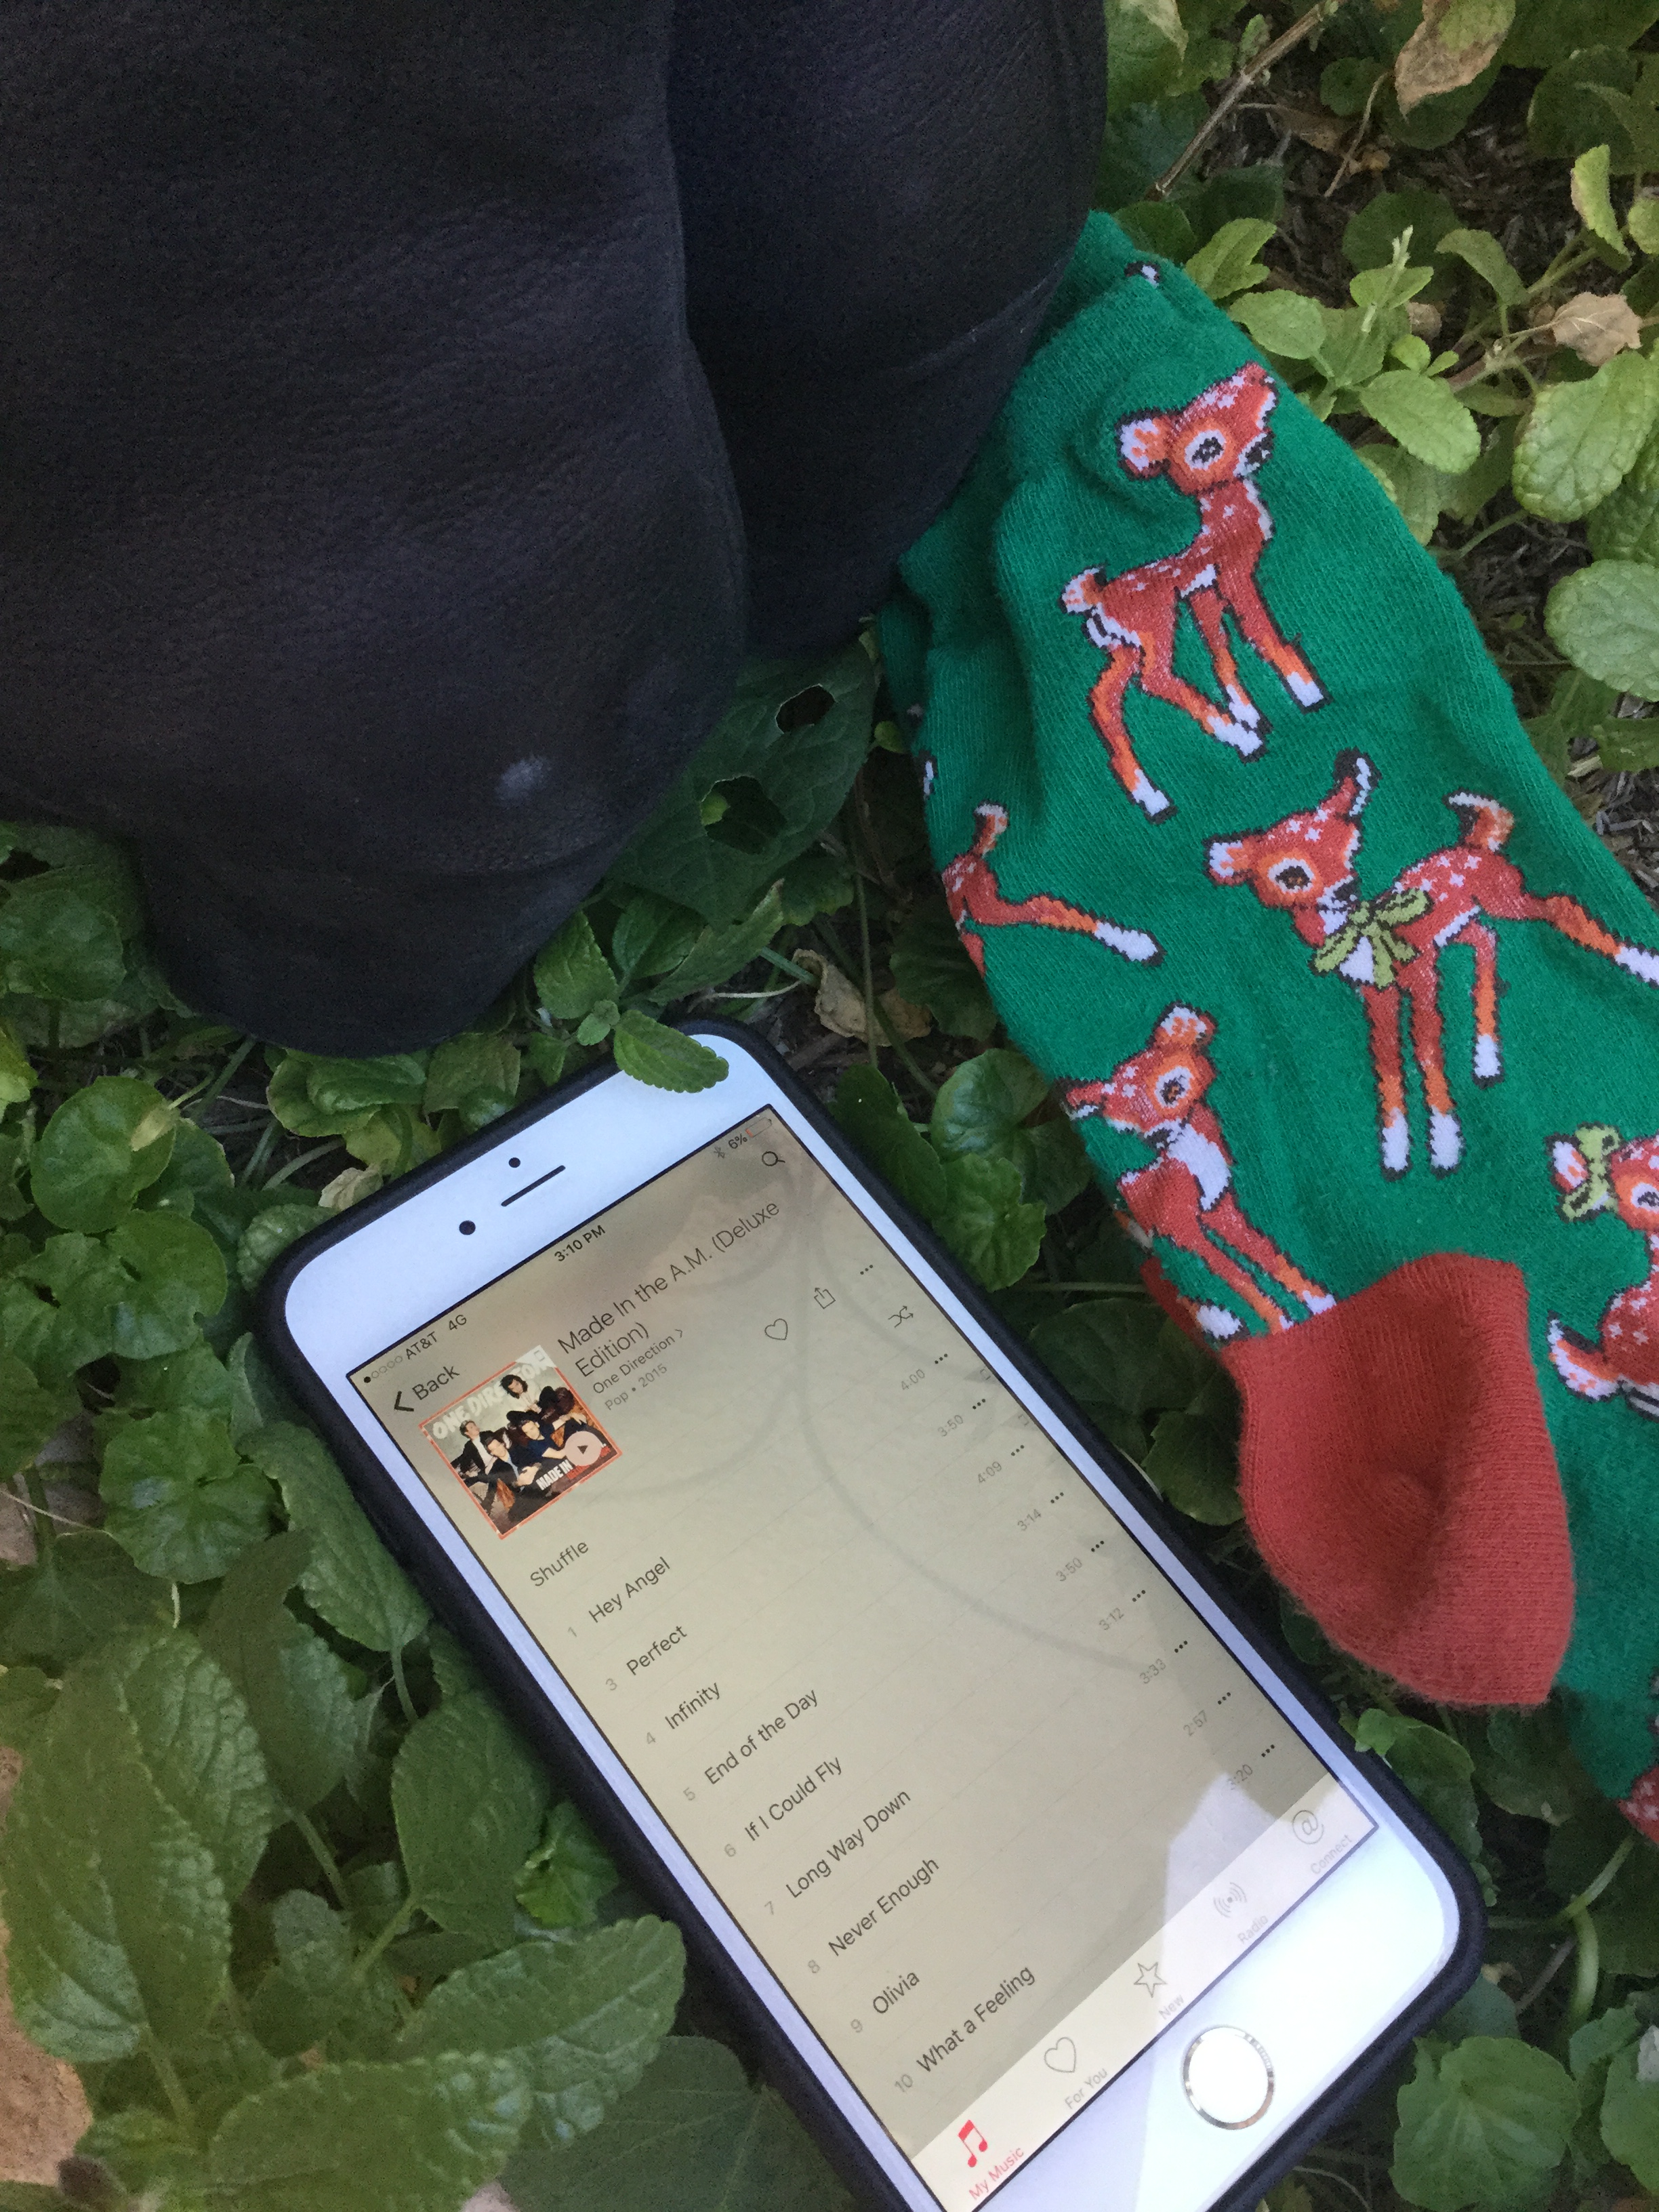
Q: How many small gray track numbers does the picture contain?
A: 9